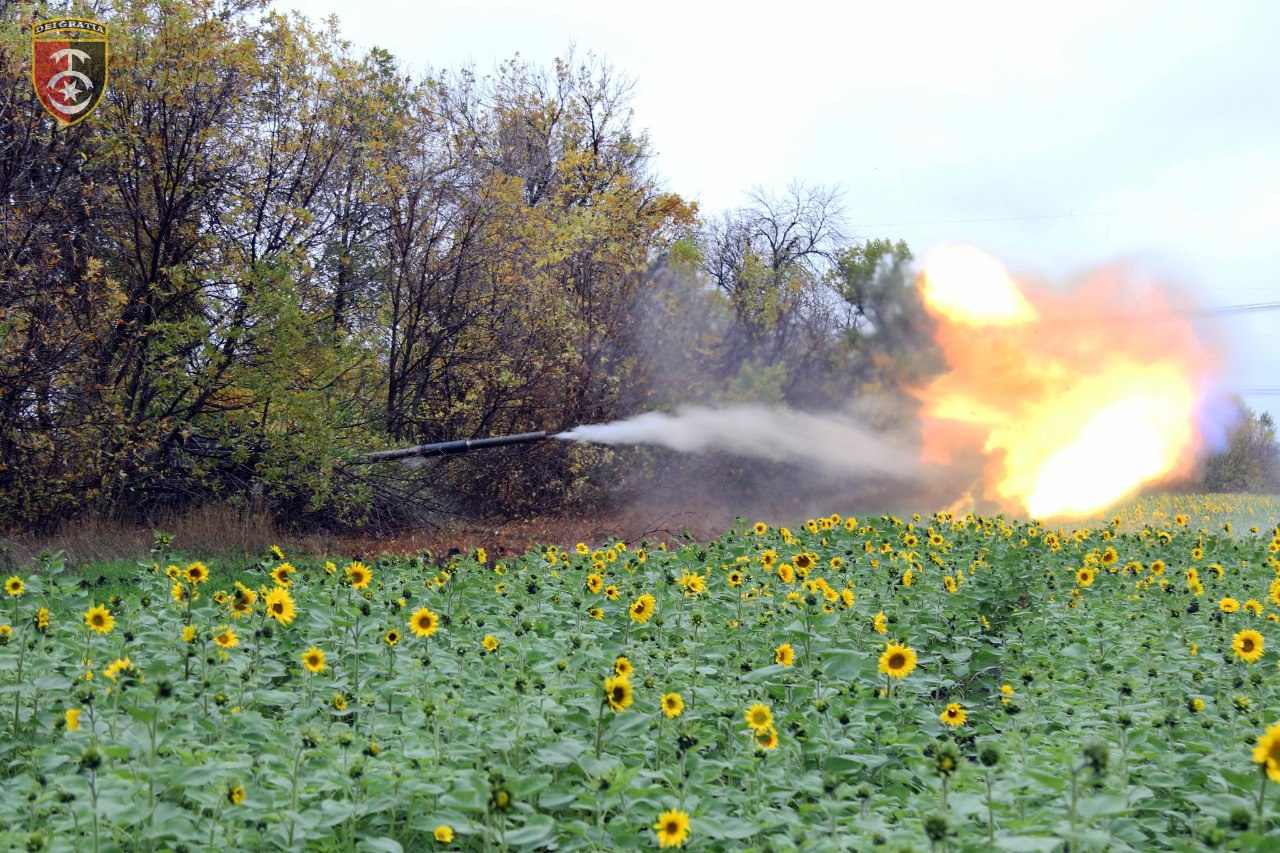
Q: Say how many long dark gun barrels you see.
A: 1